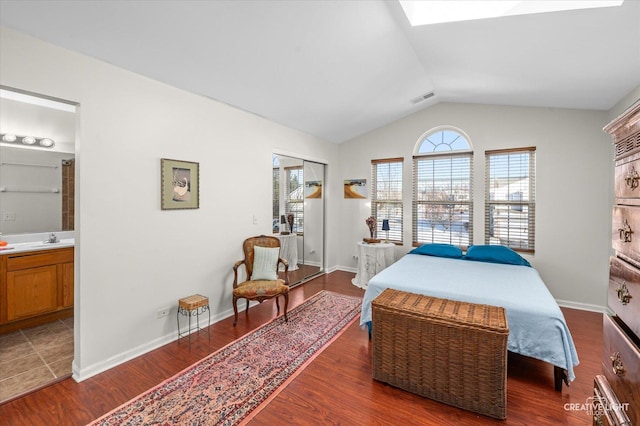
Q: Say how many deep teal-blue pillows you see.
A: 2